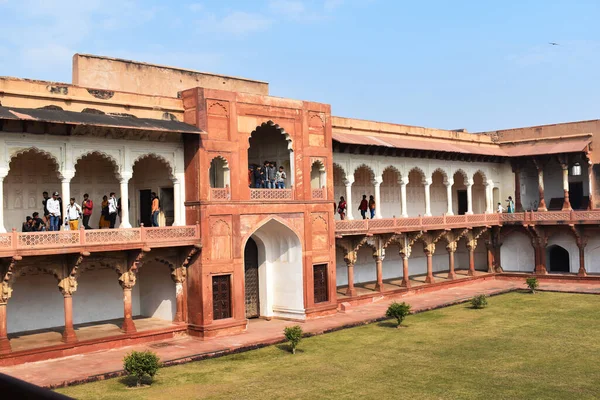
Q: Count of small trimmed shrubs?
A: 5